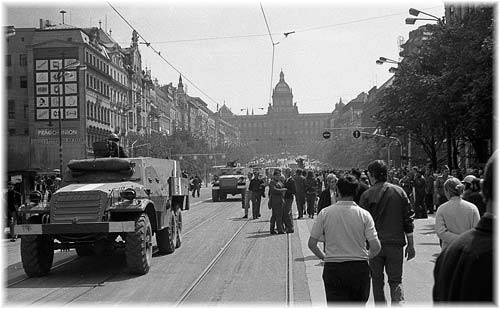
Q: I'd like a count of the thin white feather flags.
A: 0